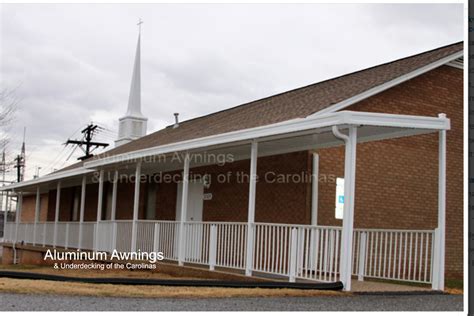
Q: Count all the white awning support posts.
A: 12